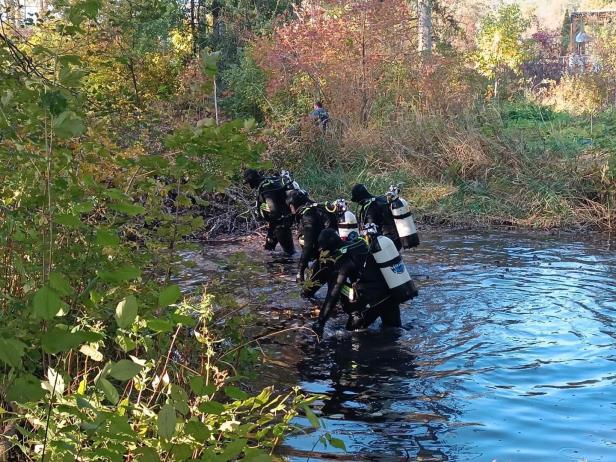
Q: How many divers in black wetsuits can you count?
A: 4